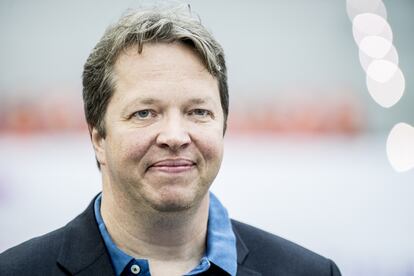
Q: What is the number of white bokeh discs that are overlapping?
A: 4